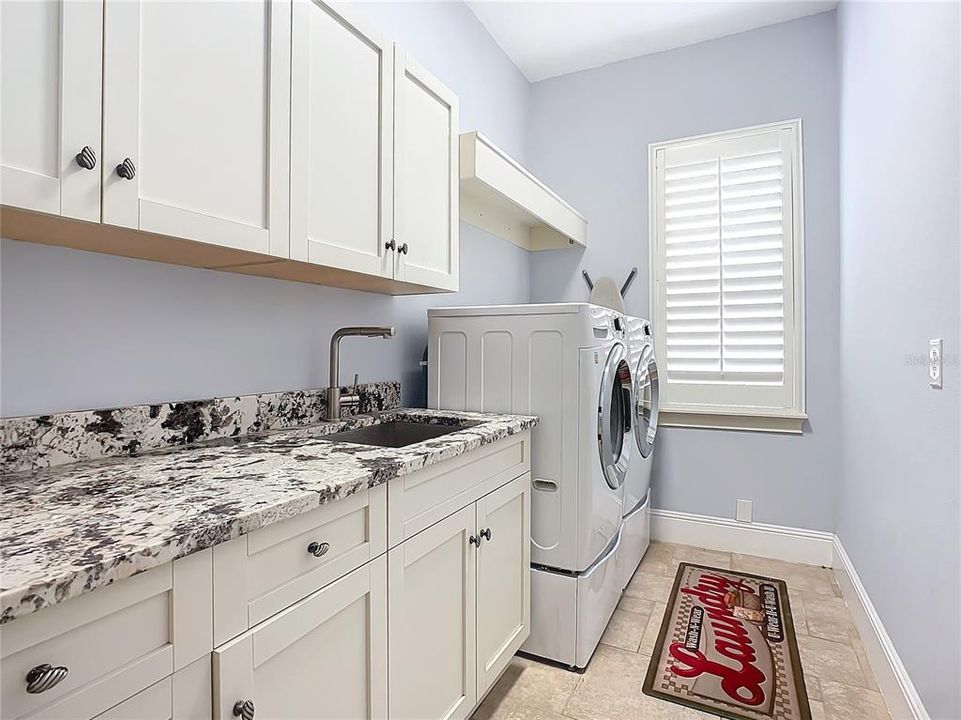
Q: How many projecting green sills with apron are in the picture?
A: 0